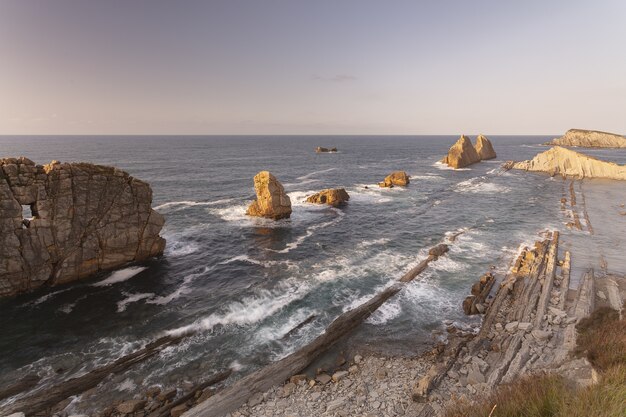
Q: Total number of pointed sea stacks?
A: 2